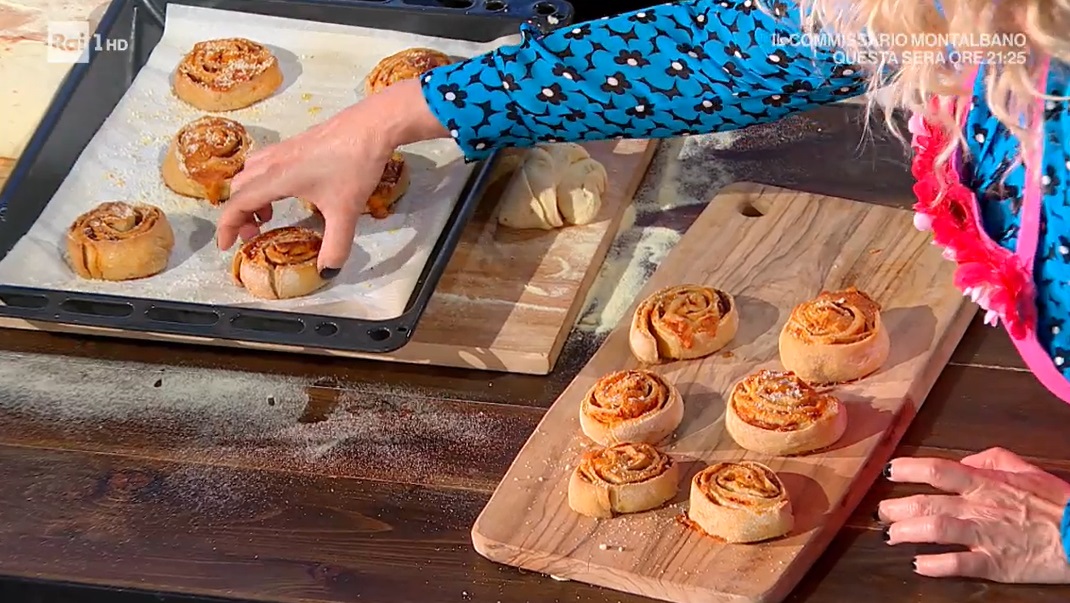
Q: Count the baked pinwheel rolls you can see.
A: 12